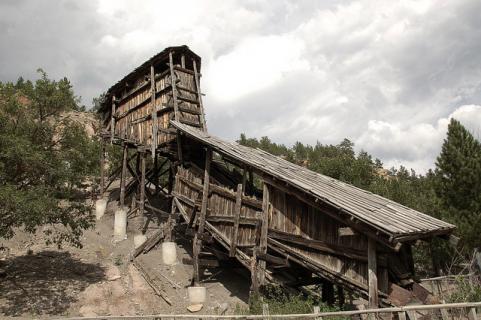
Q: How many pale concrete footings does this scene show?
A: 5